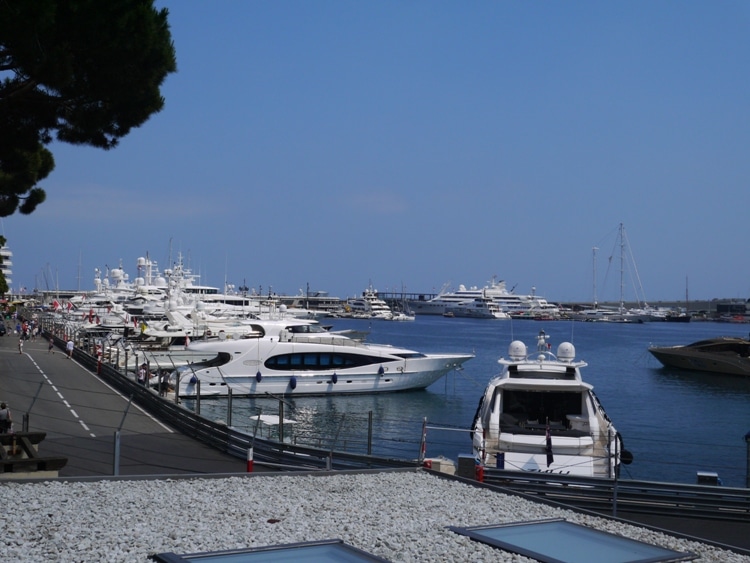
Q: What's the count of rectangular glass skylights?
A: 2